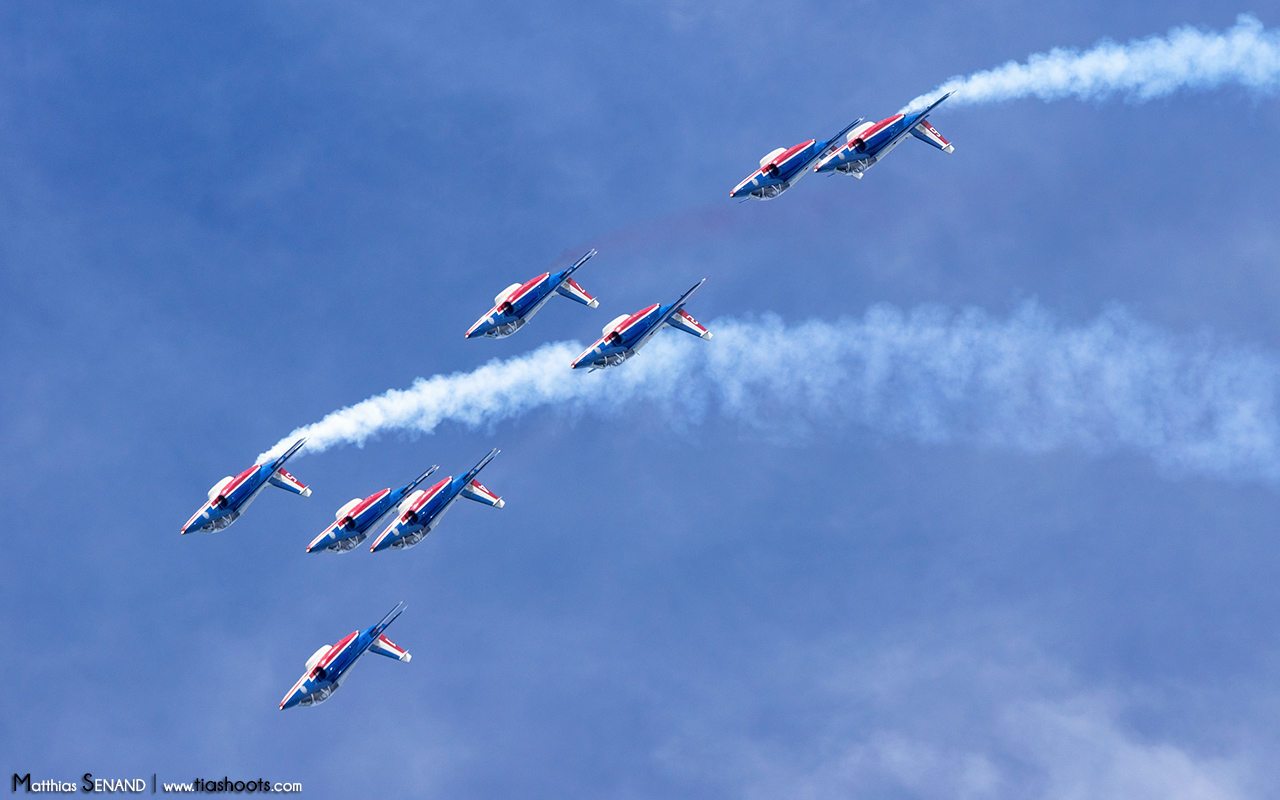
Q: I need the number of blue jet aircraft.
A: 8